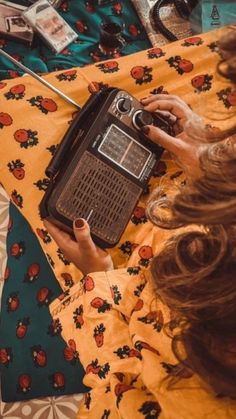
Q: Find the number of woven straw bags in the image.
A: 1